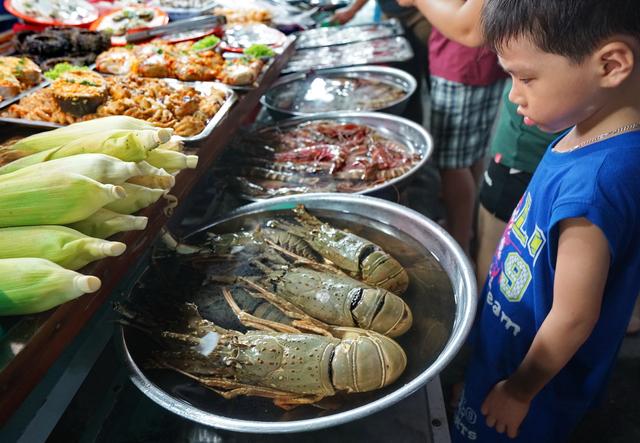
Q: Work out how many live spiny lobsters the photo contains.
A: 3